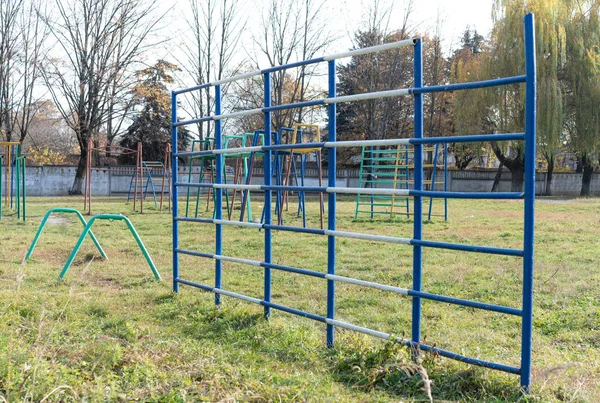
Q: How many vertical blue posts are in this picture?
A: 6